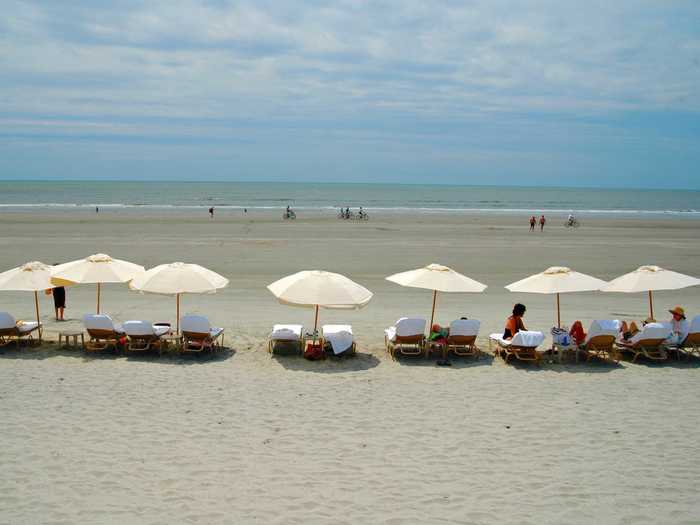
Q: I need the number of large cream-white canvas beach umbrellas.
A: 7